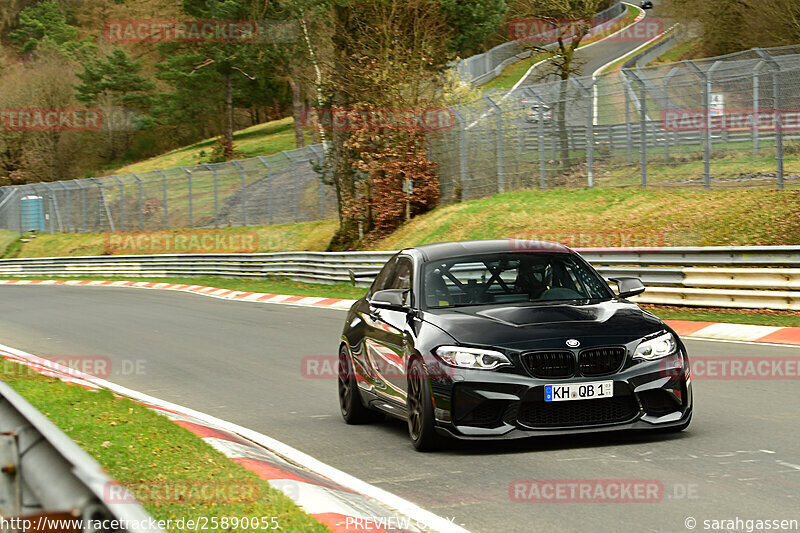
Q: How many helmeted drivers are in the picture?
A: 1